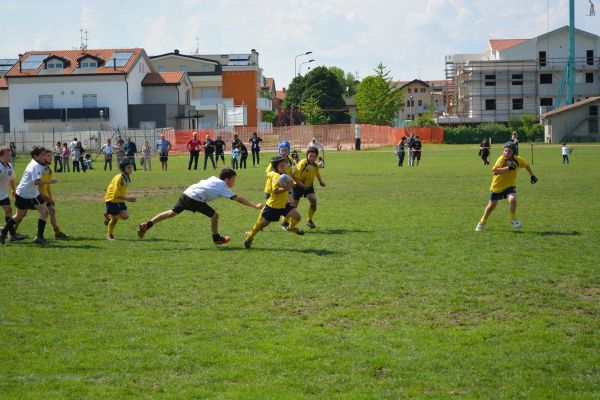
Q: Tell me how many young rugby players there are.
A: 9